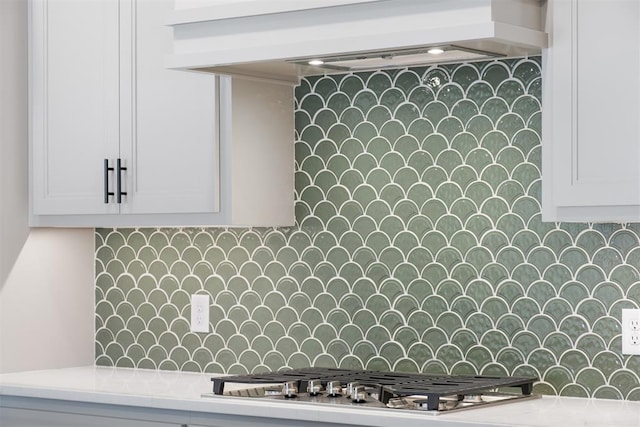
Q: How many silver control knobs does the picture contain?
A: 5